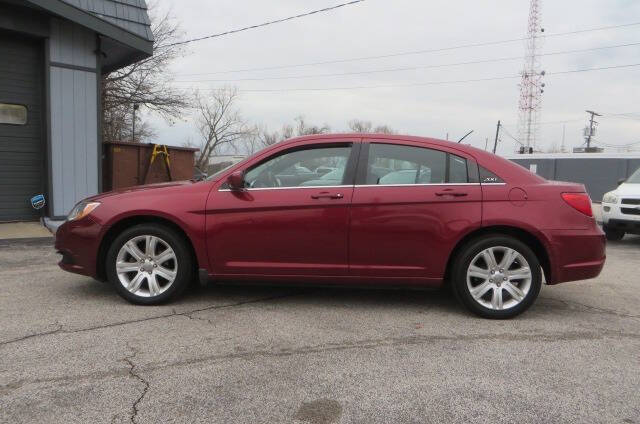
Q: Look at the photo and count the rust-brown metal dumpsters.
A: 1